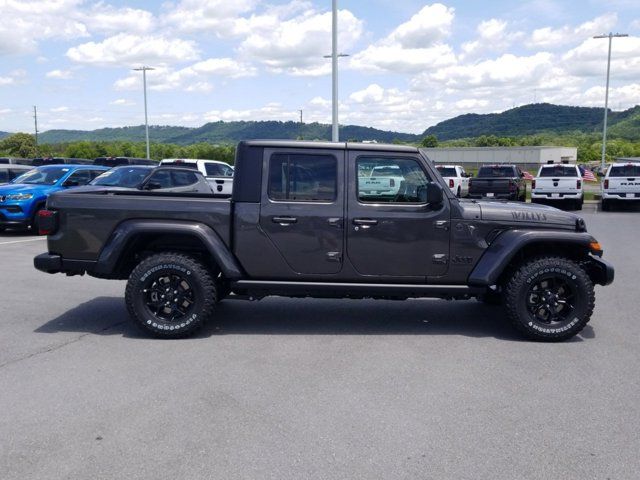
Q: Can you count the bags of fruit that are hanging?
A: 0